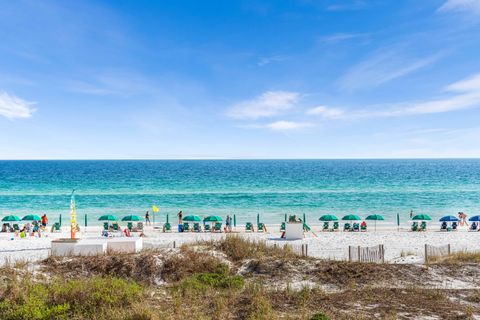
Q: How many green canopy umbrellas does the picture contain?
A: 10